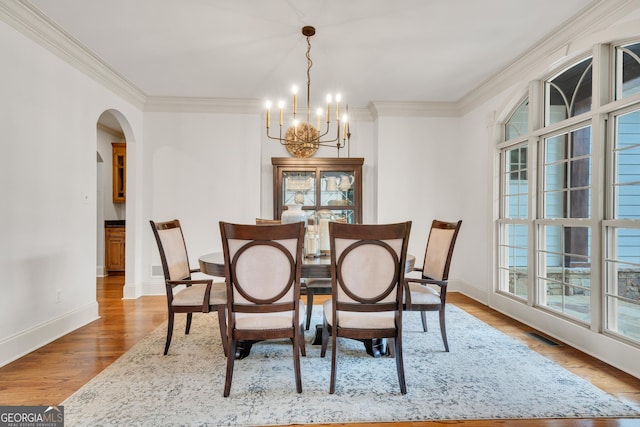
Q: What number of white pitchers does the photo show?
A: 2